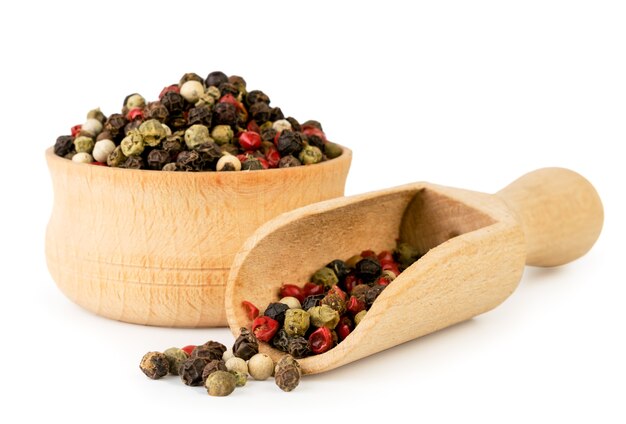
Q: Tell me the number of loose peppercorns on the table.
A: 14